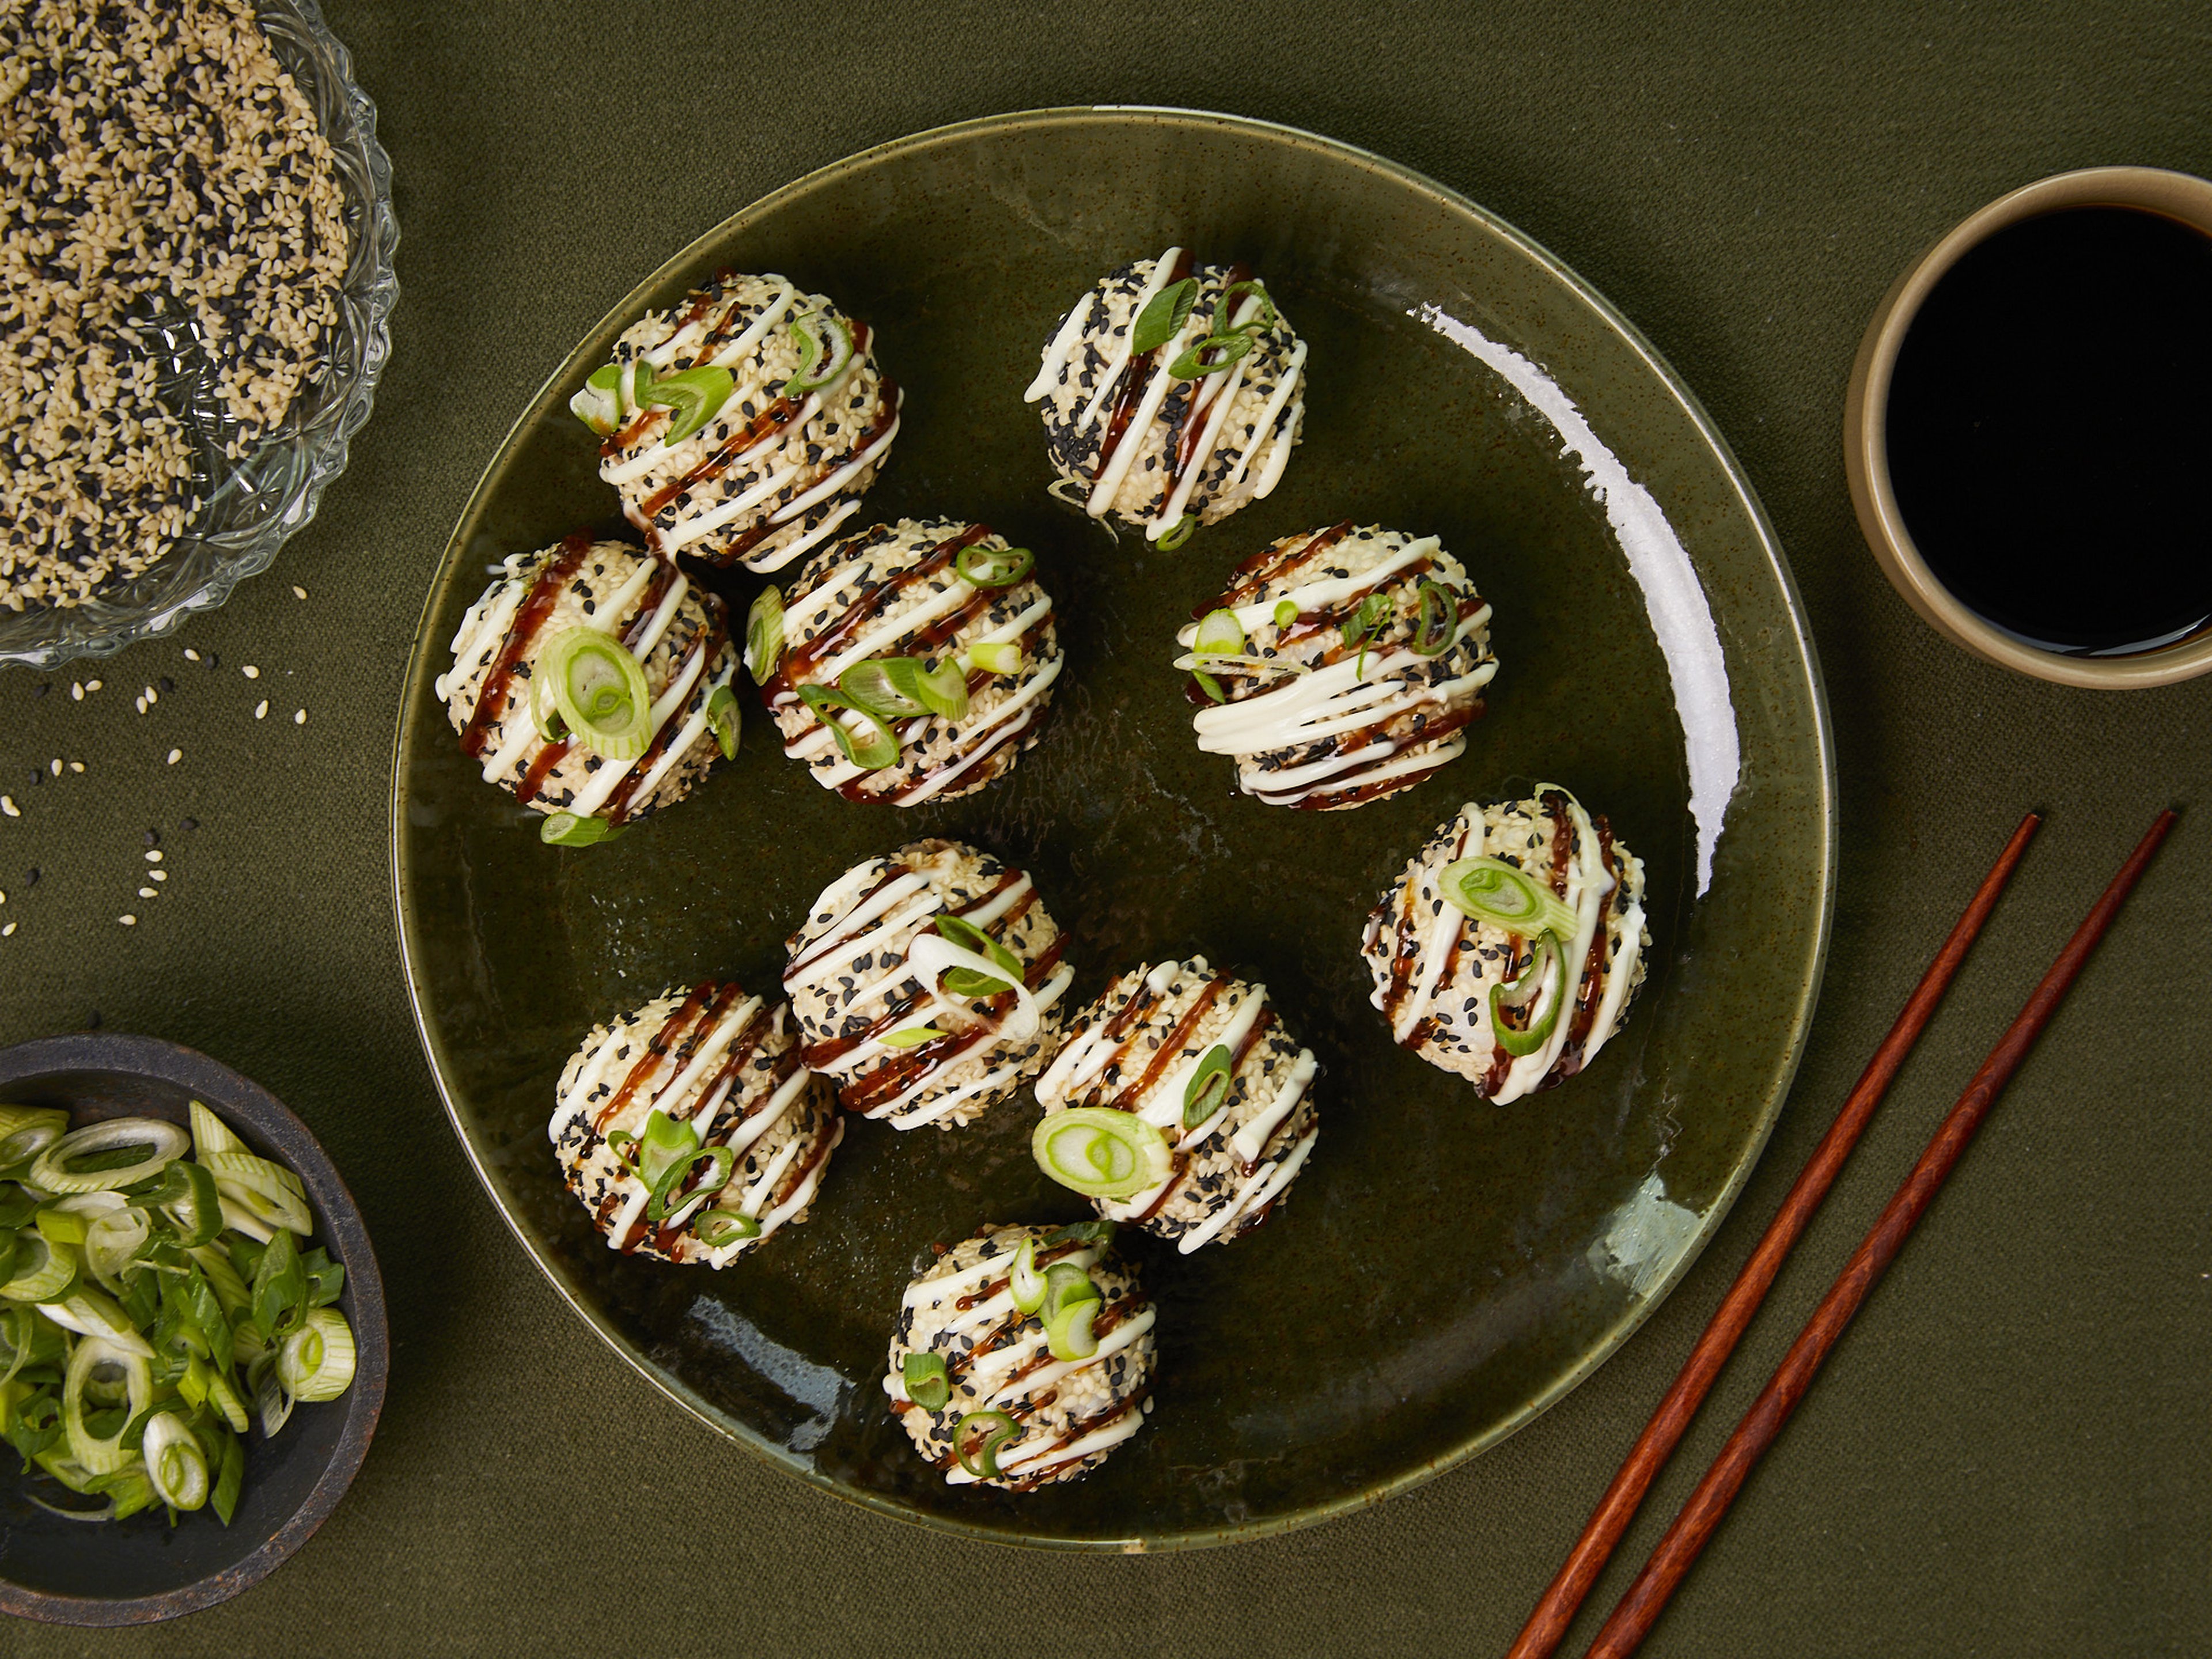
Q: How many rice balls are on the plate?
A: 10